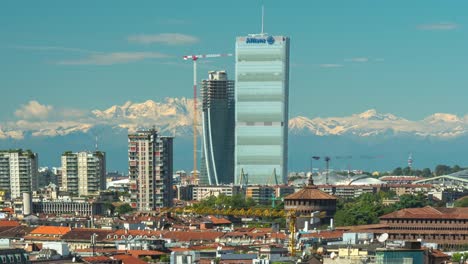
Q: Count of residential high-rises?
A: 3